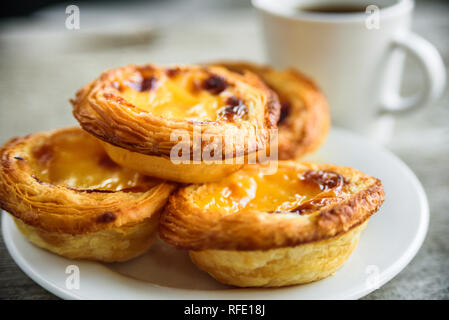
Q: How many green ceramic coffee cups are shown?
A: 0